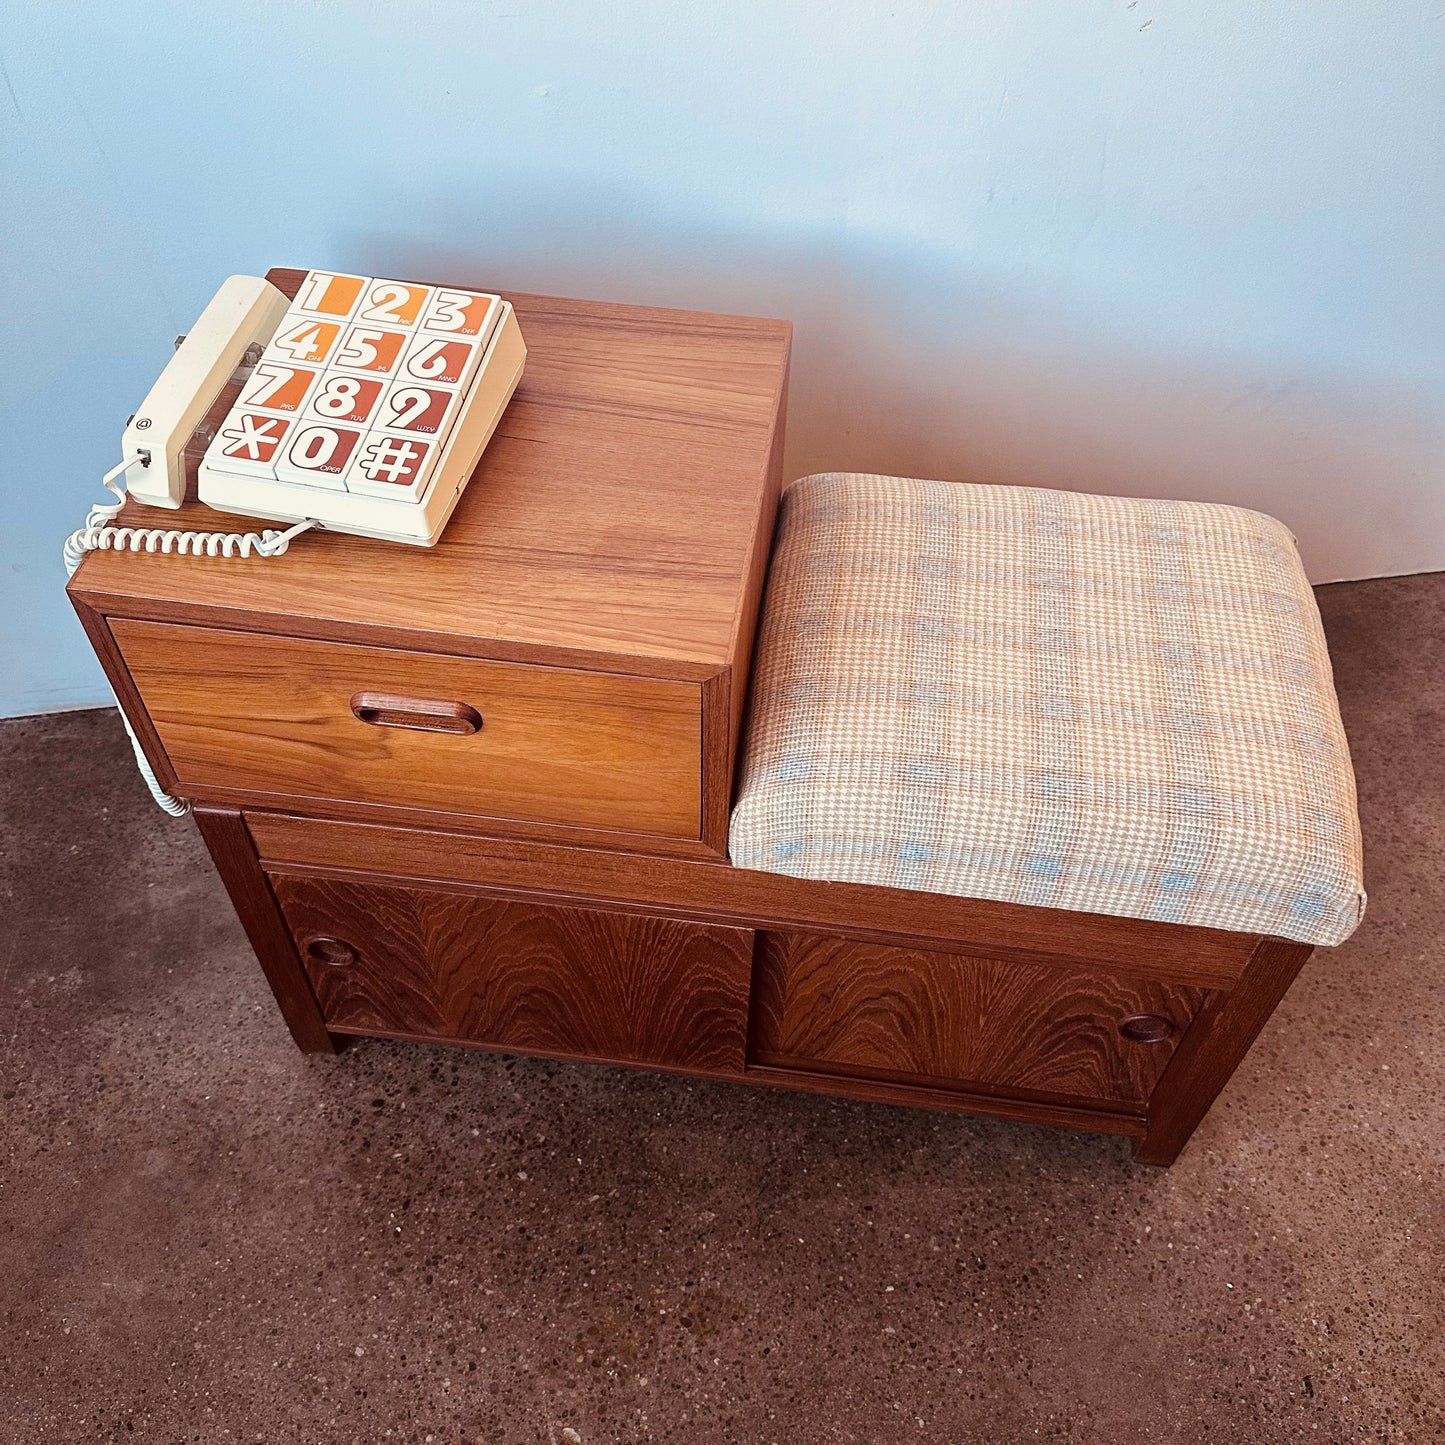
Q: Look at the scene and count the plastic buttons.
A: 12